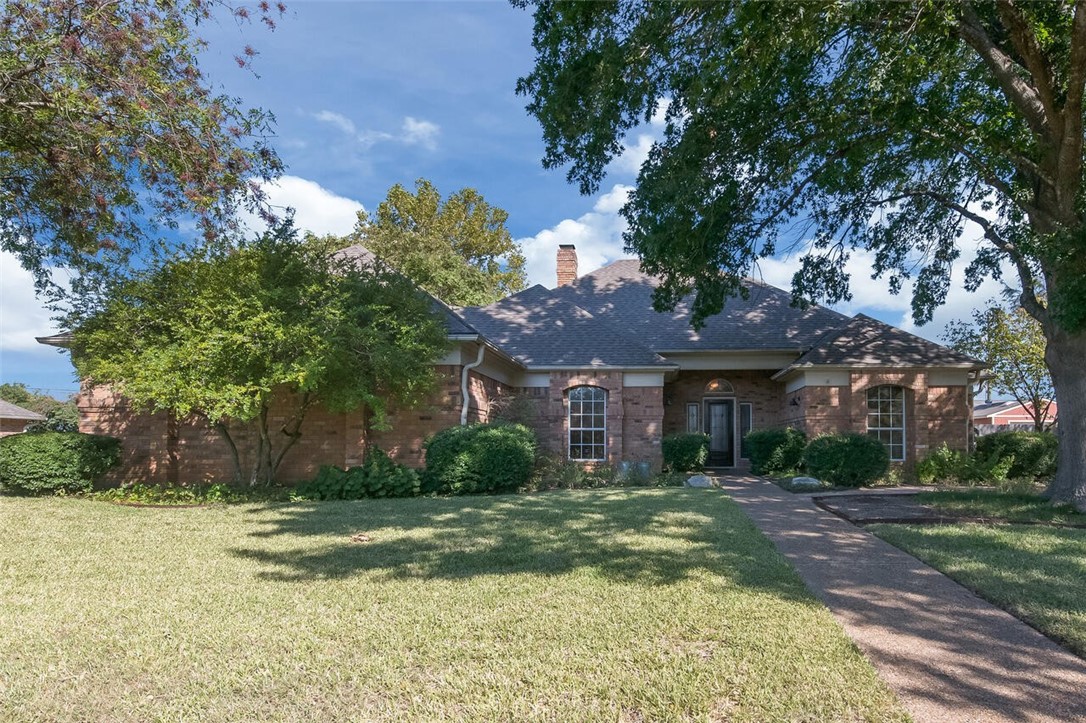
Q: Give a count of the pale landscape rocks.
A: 2